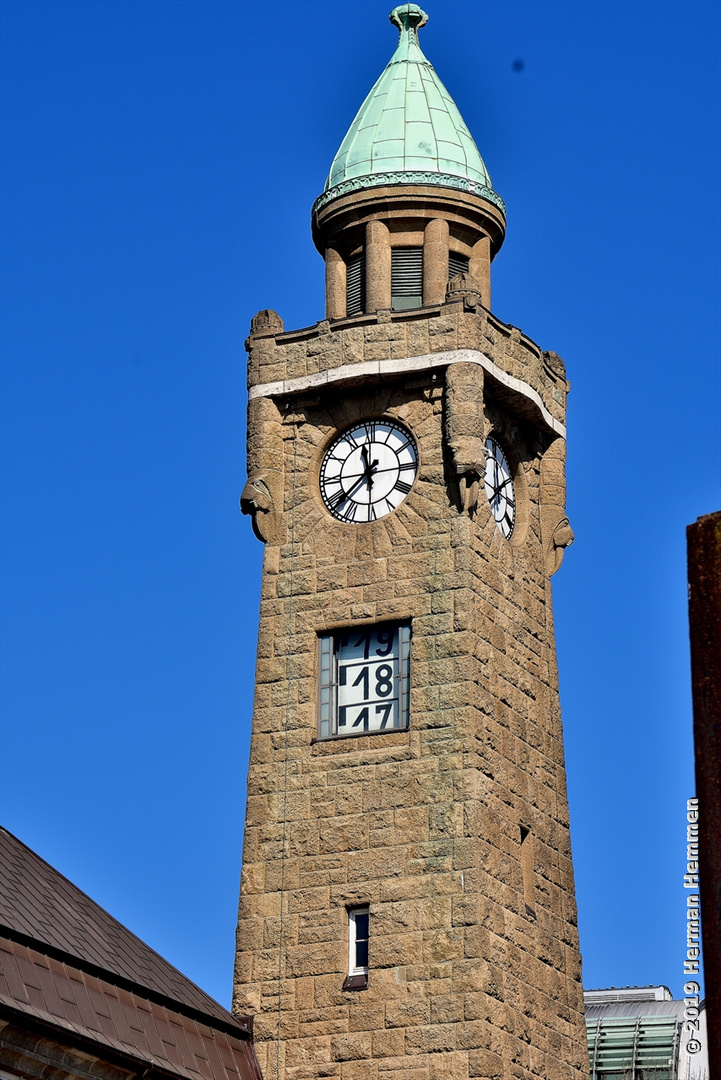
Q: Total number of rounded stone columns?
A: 4